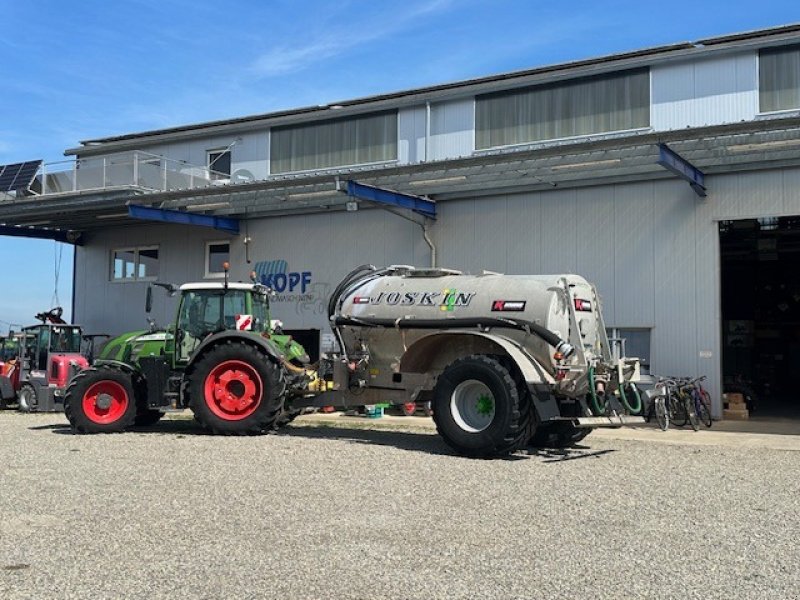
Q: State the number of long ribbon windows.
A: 3